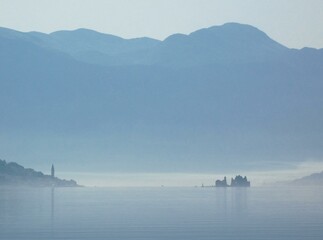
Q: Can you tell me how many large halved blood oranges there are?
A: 0